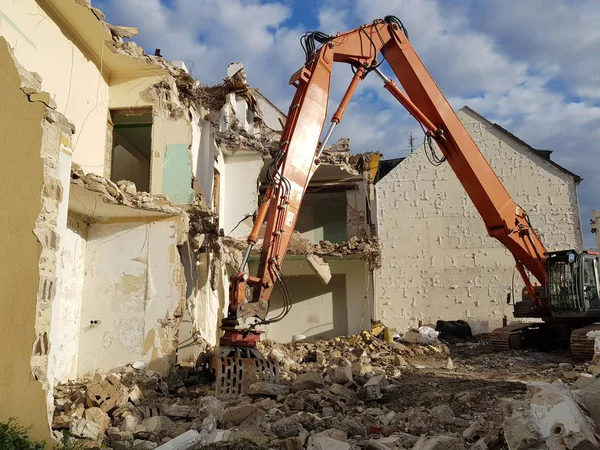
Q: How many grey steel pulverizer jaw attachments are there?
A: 1